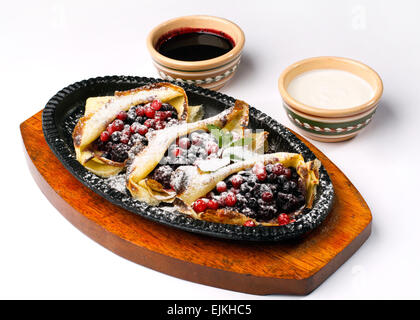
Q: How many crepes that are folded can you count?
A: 3